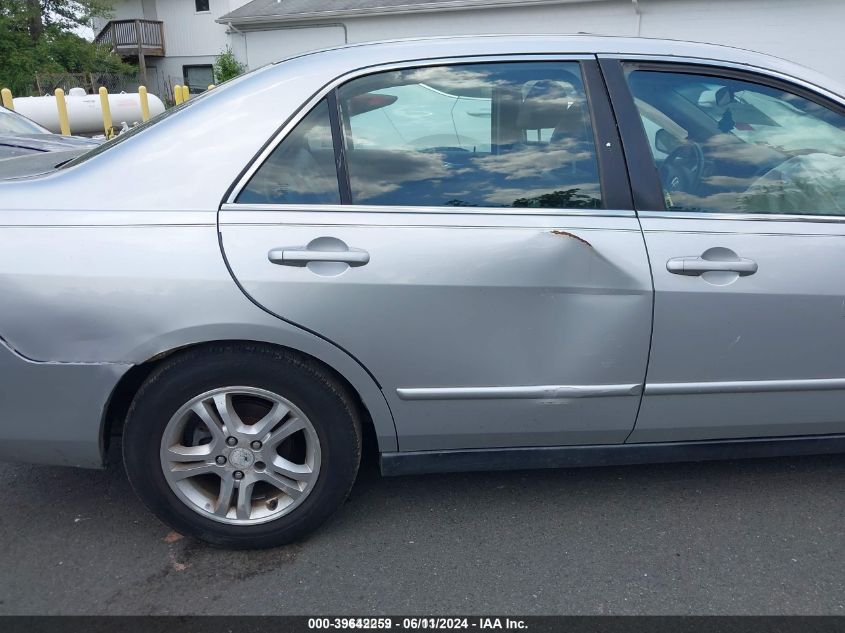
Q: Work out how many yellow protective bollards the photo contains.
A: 7